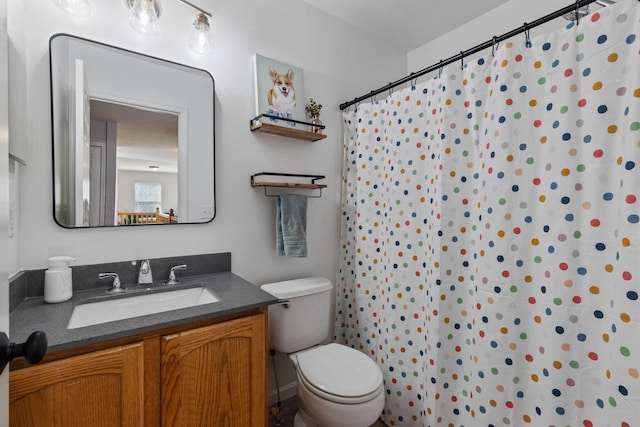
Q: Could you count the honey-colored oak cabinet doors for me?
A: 2